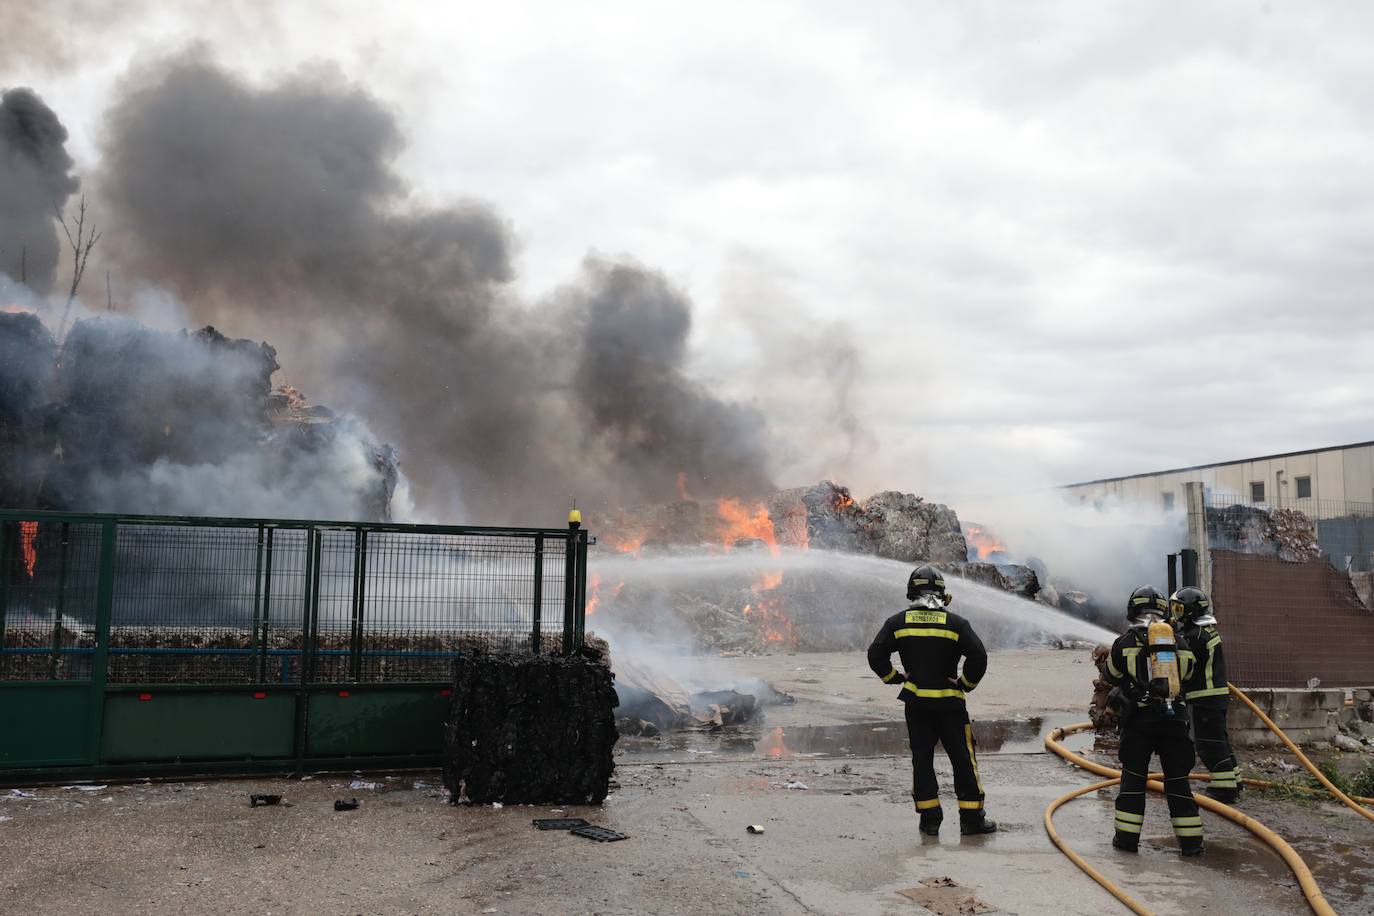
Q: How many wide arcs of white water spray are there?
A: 1